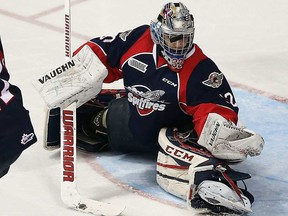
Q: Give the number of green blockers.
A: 0